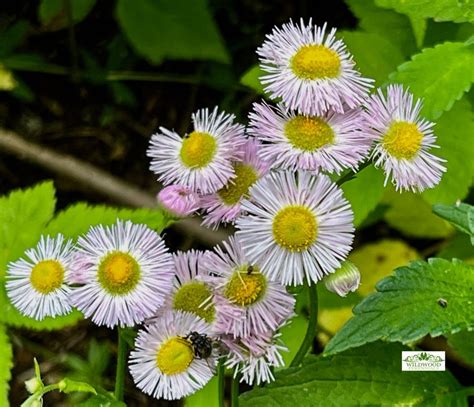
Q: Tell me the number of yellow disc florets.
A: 11